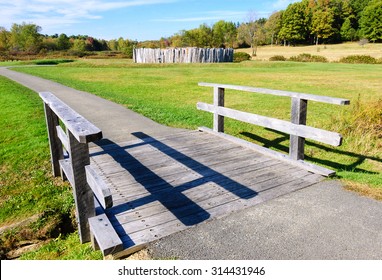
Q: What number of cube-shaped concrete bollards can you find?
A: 0